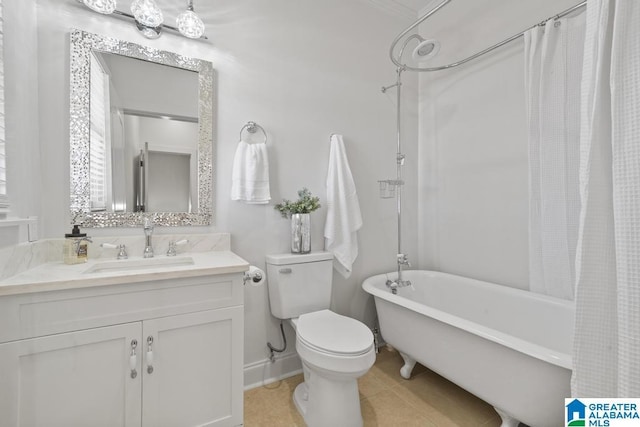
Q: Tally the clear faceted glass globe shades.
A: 3